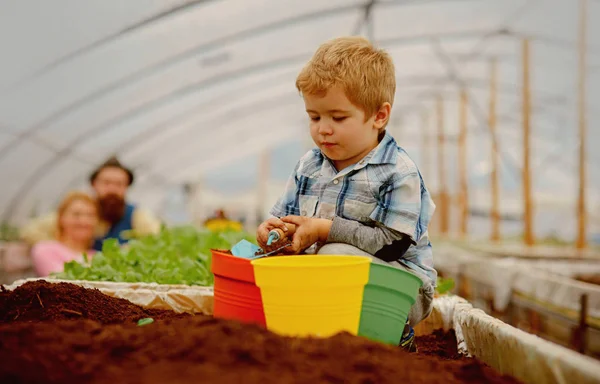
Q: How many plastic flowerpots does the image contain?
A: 3